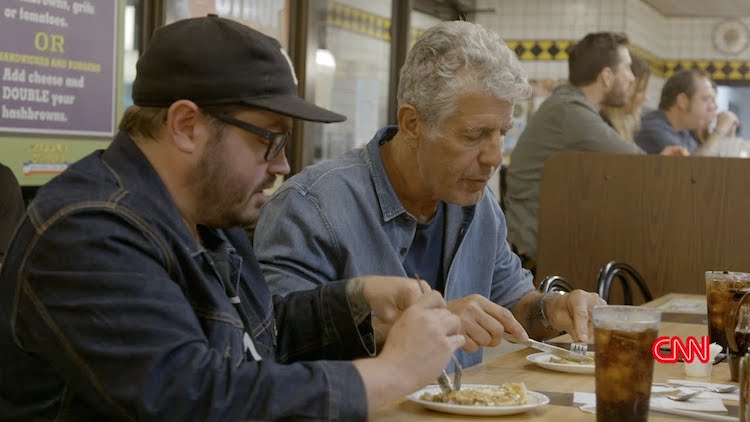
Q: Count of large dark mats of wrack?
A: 0